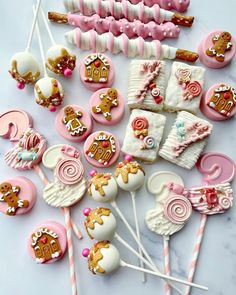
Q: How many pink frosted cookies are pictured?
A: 8